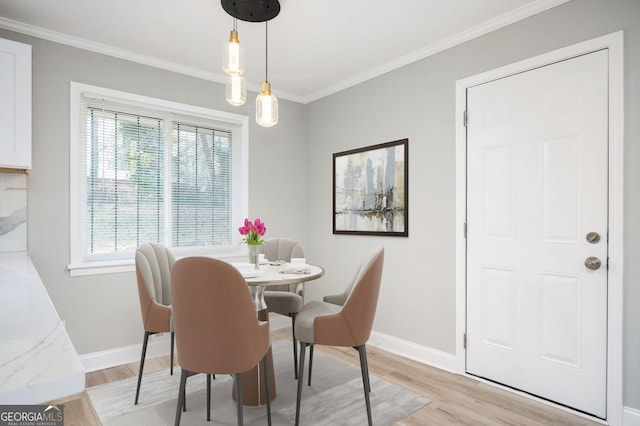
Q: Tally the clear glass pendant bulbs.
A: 3